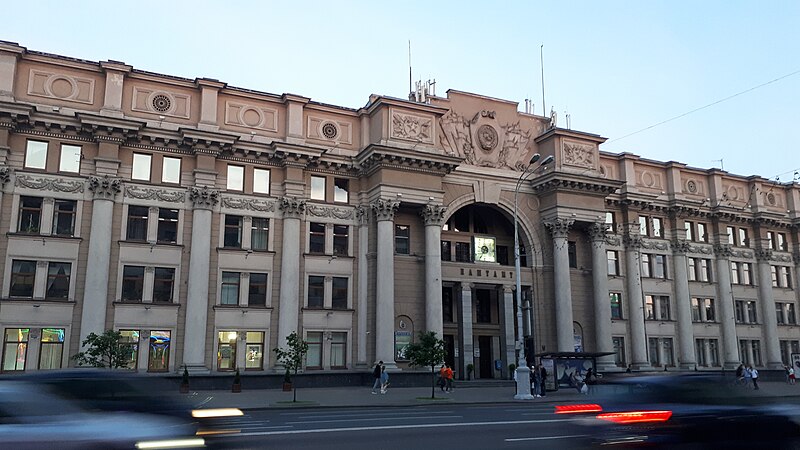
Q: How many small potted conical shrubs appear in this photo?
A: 3